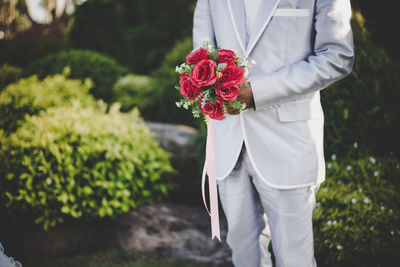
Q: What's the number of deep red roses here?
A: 7